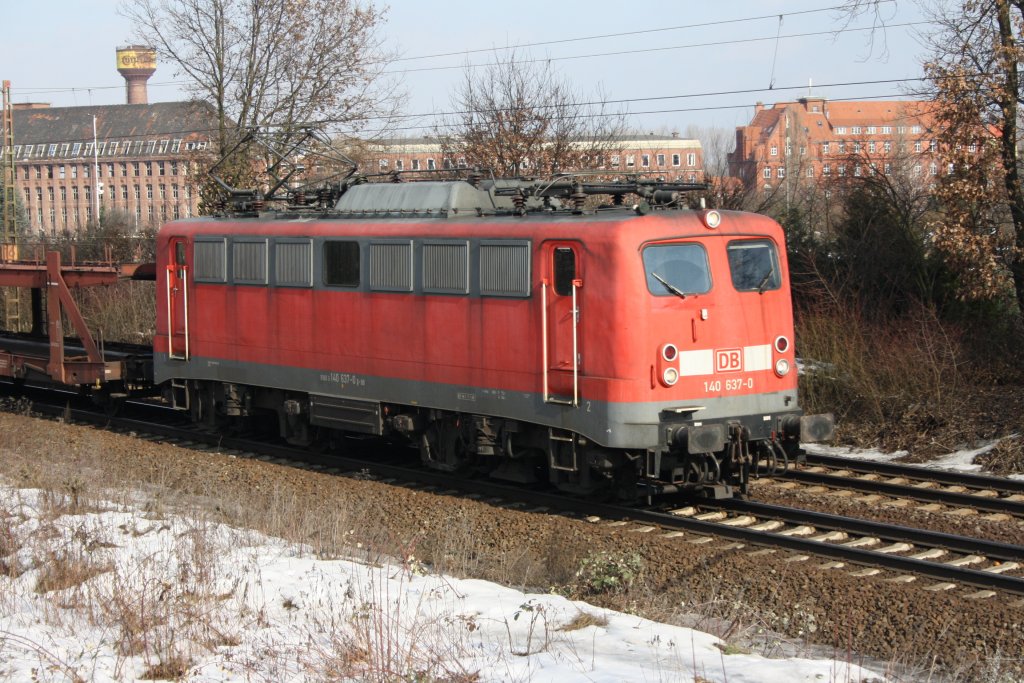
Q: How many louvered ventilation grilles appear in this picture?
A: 6